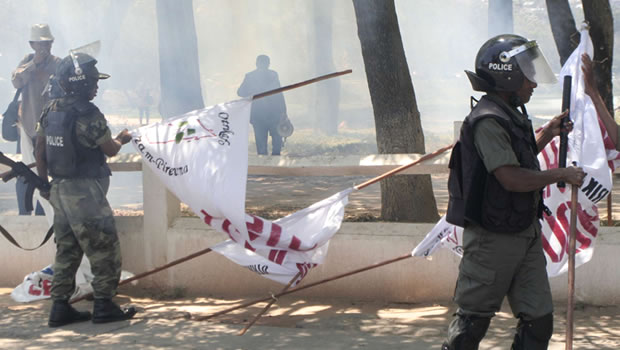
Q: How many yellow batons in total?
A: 0